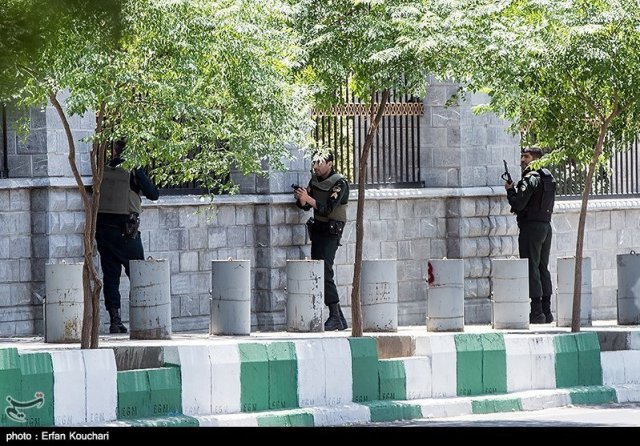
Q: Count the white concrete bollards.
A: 9